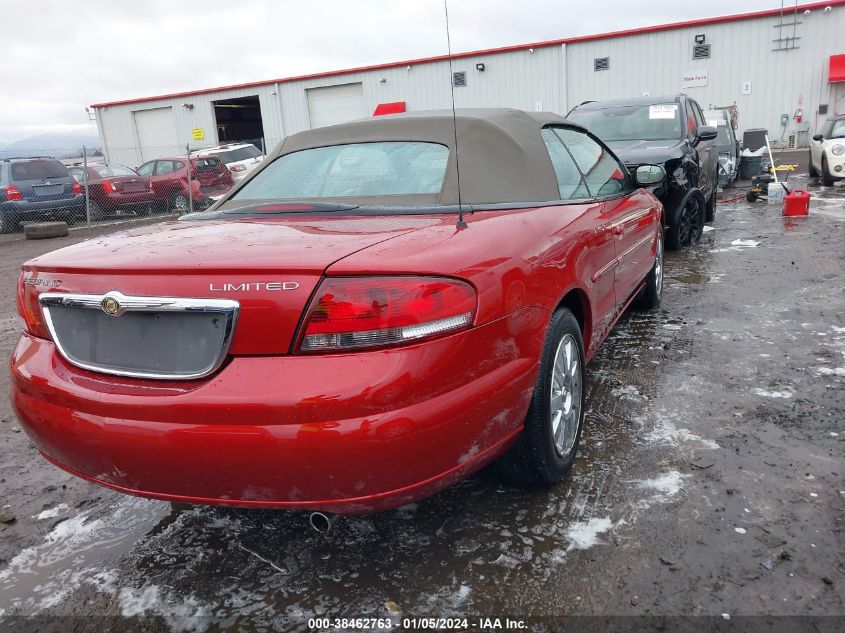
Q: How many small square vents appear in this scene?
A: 3